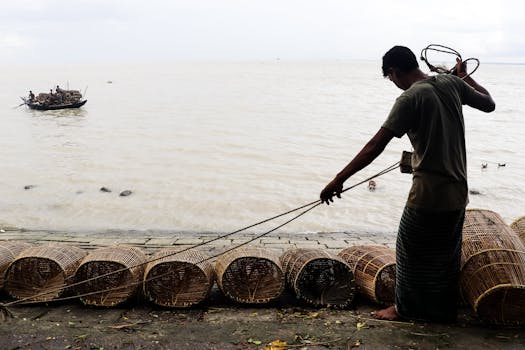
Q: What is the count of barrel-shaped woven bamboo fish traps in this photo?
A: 9